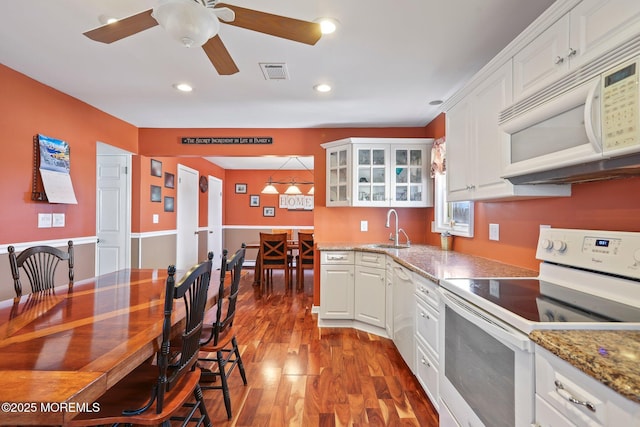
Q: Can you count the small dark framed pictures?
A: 7